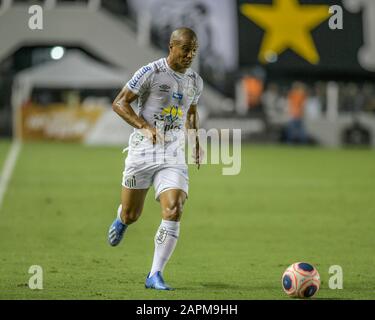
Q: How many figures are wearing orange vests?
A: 2